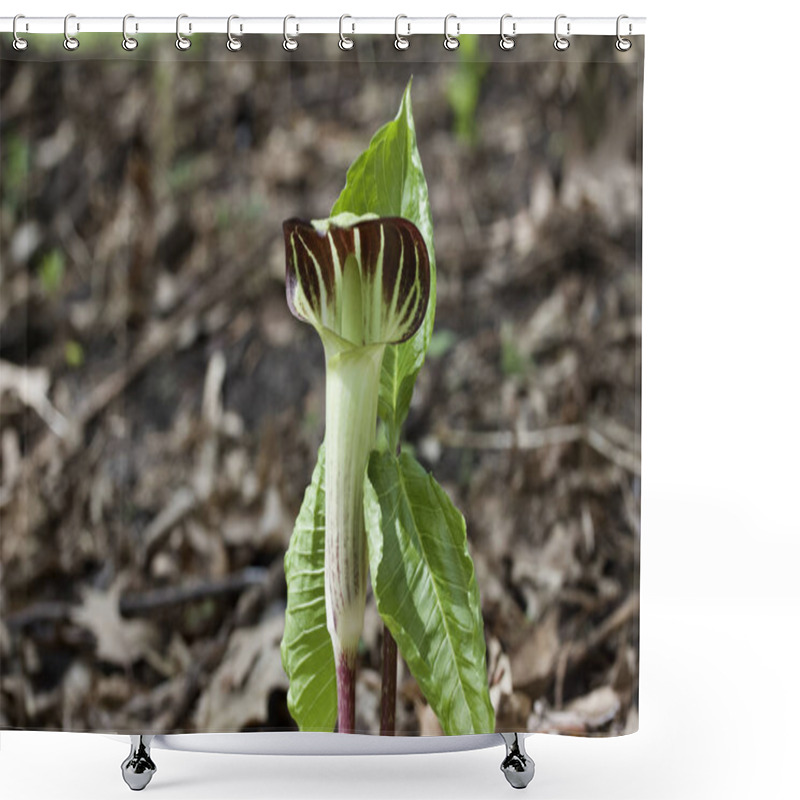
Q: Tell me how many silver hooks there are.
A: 12